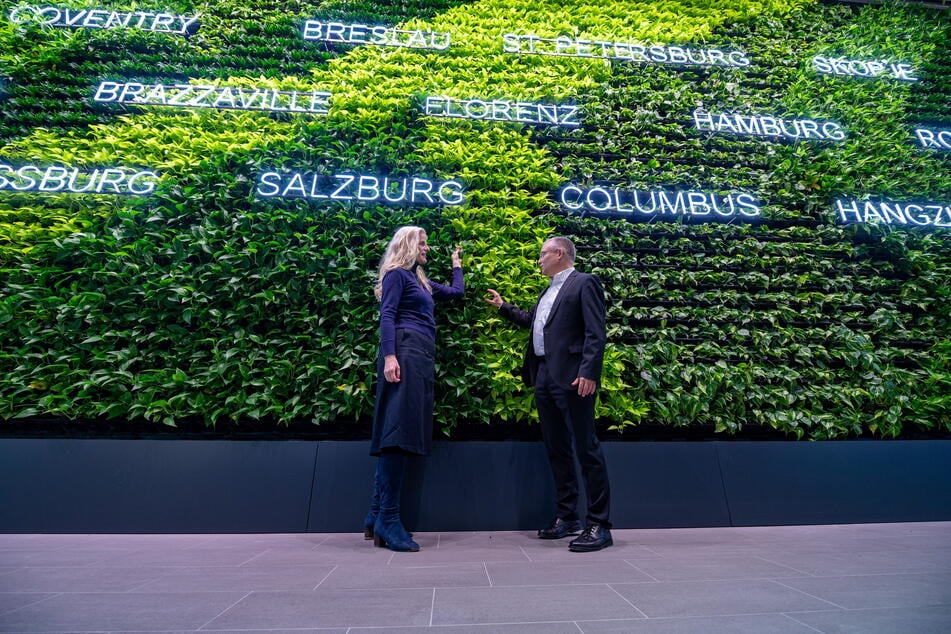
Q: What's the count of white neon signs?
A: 12